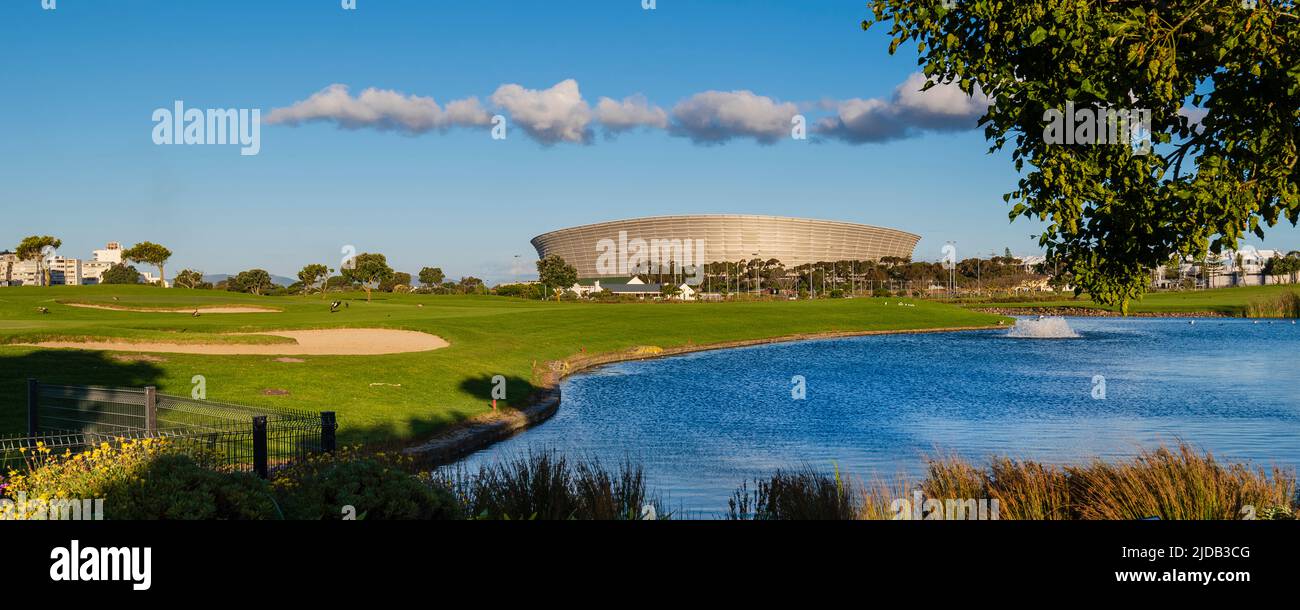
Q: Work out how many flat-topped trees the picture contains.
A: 2